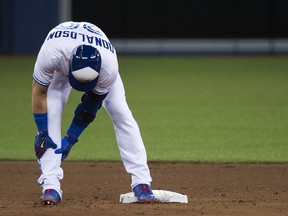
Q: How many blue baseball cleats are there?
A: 2